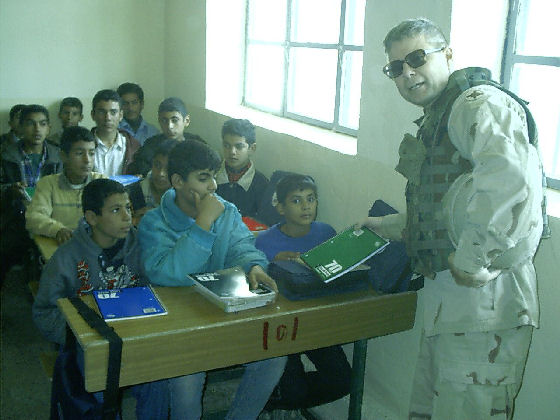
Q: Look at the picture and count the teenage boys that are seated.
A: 12